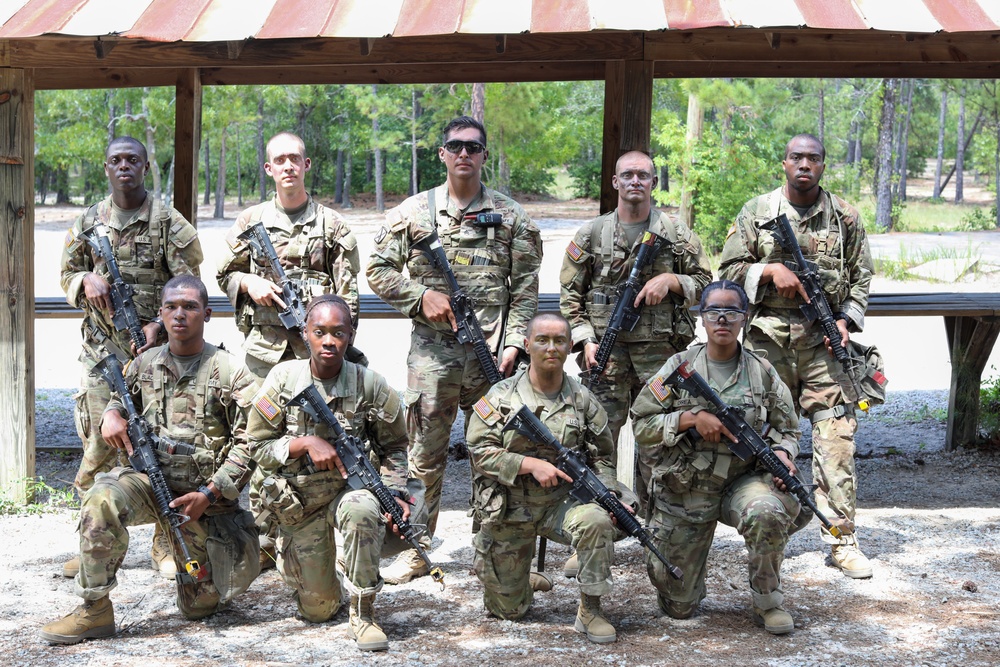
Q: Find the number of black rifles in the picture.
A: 9